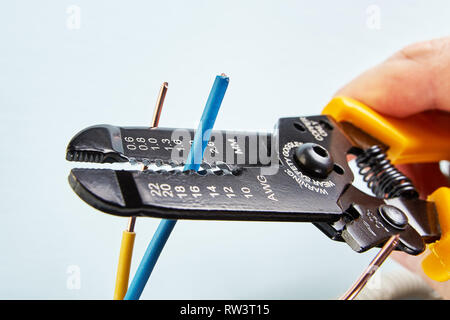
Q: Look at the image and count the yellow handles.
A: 2